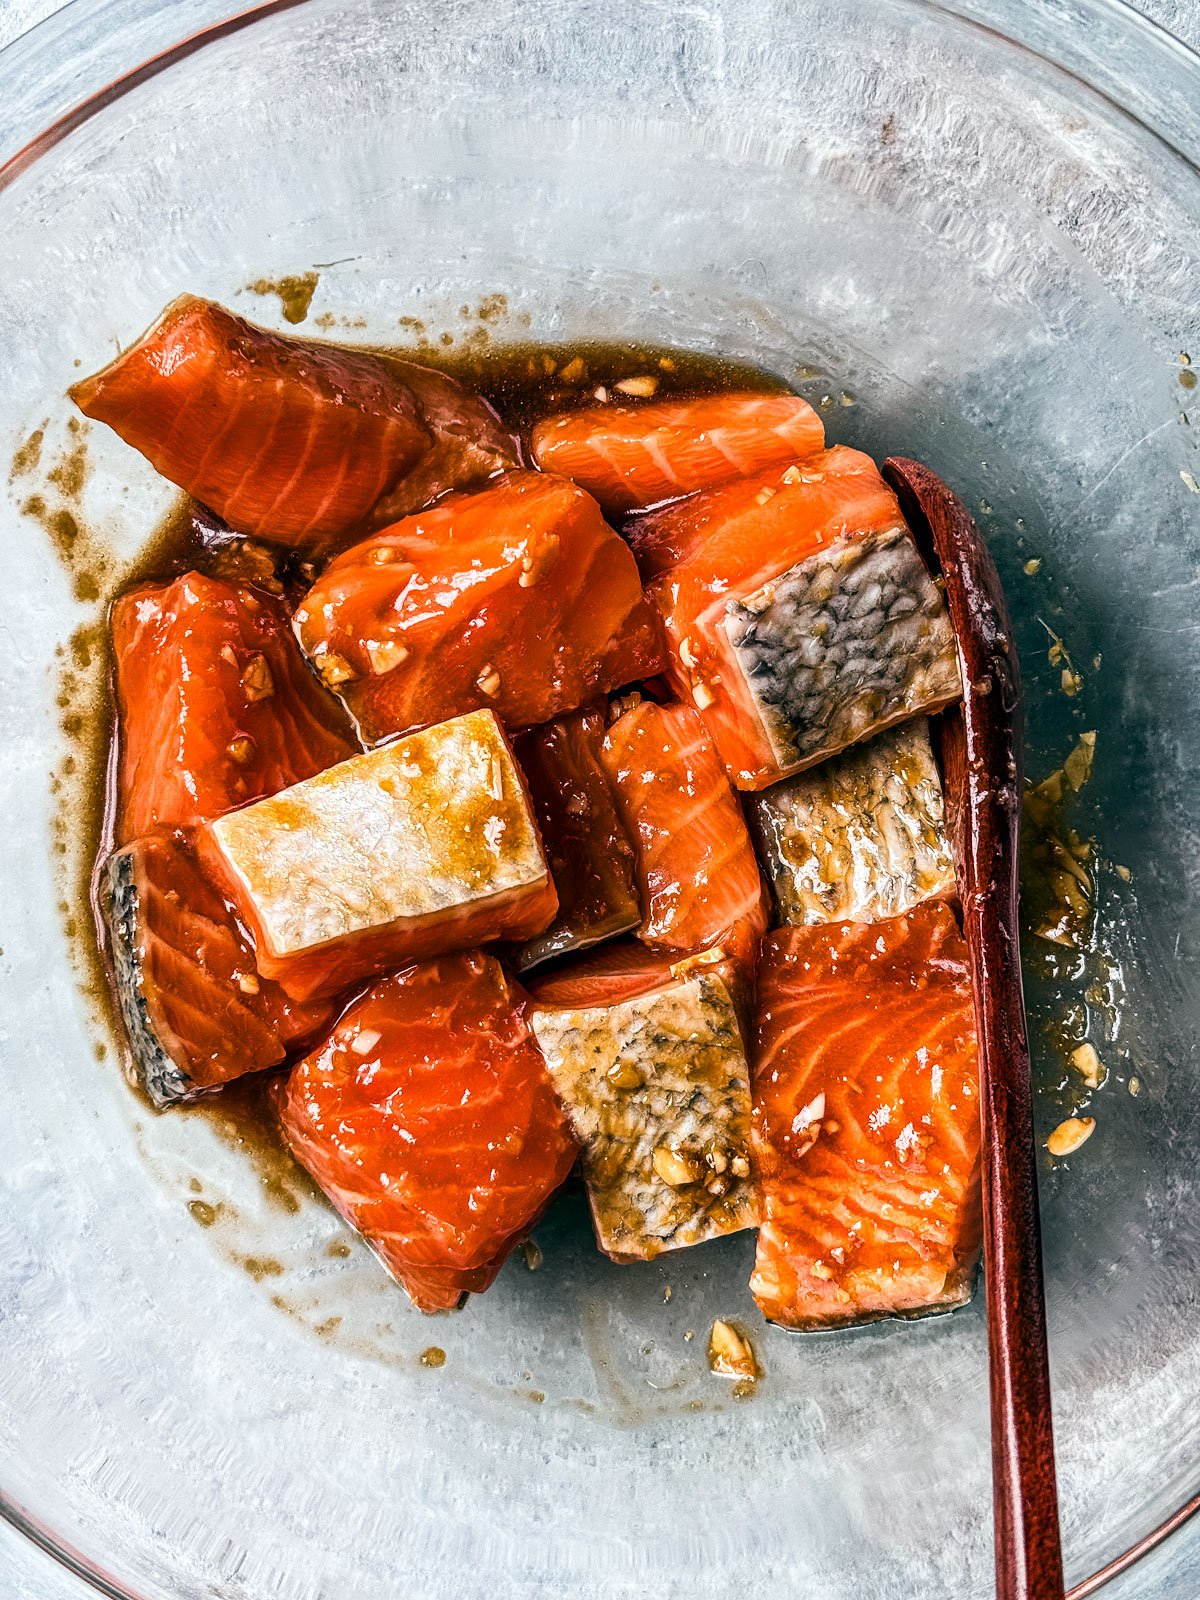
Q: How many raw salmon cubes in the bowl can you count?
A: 13